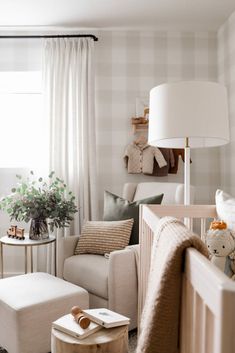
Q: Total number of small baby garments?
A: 3